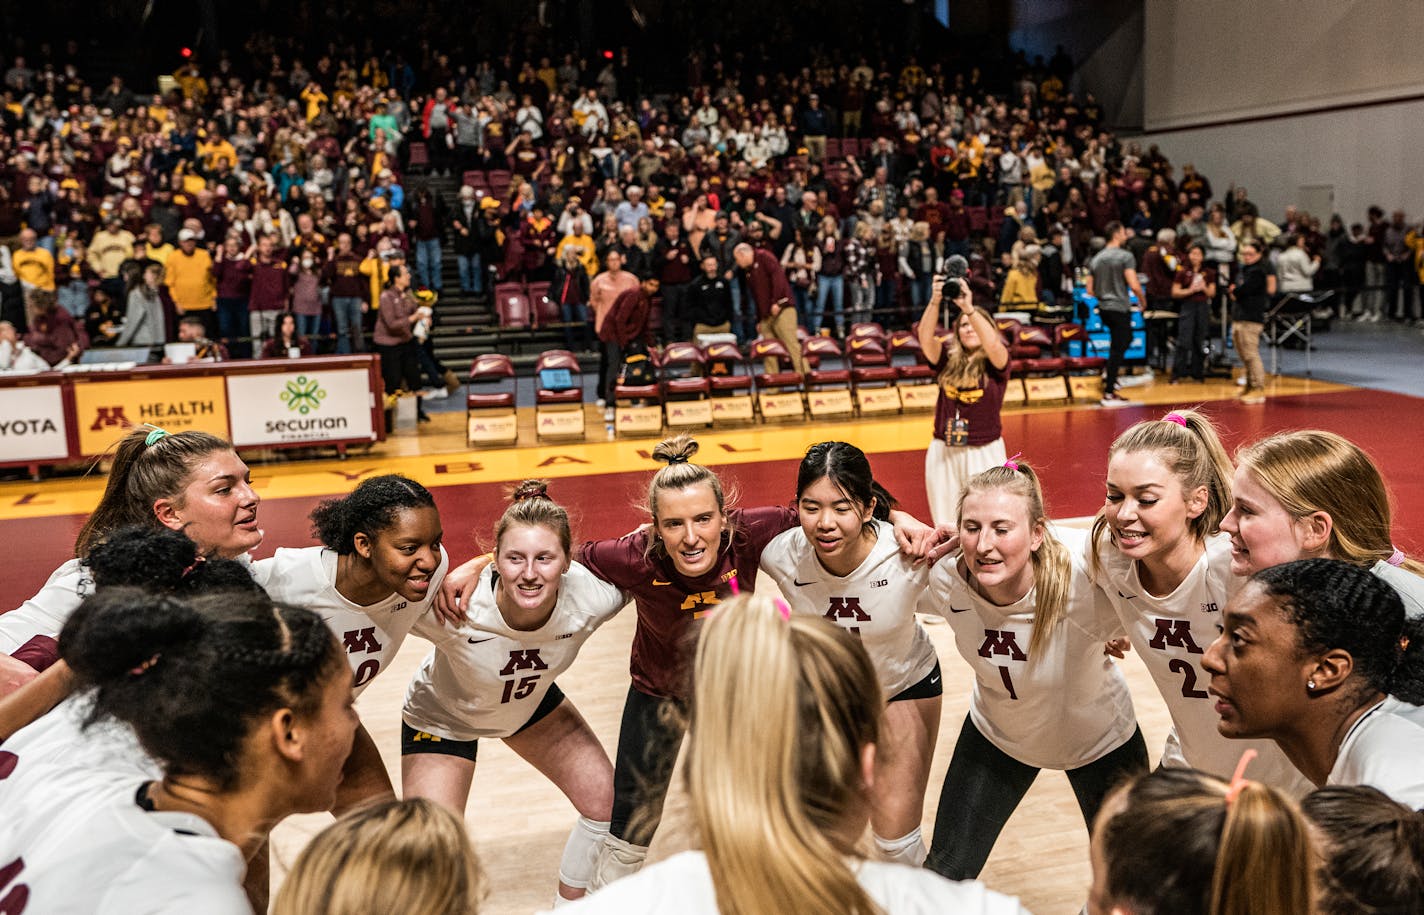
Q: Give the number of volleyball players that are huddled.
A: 15